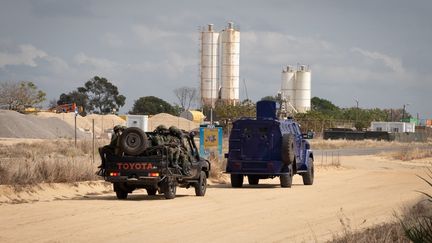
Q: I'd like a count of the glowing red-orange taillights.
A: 2